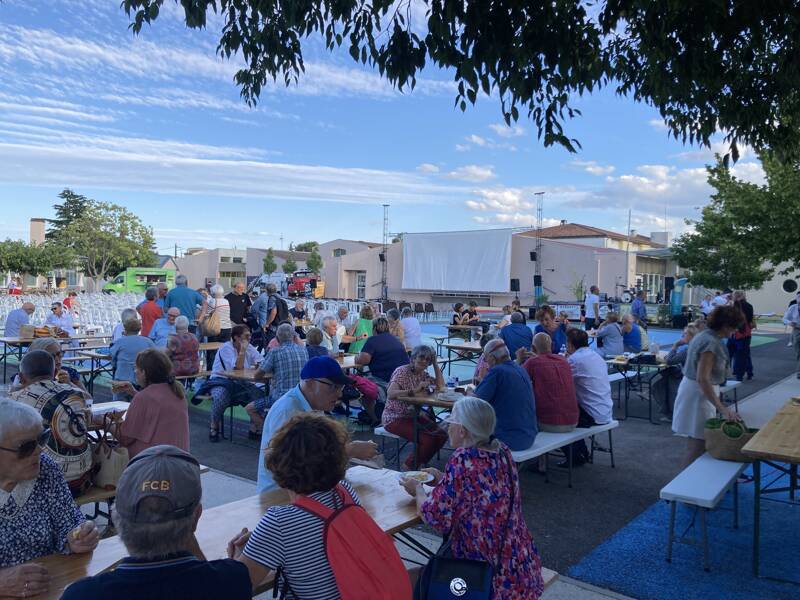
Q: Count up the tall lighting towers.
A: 2